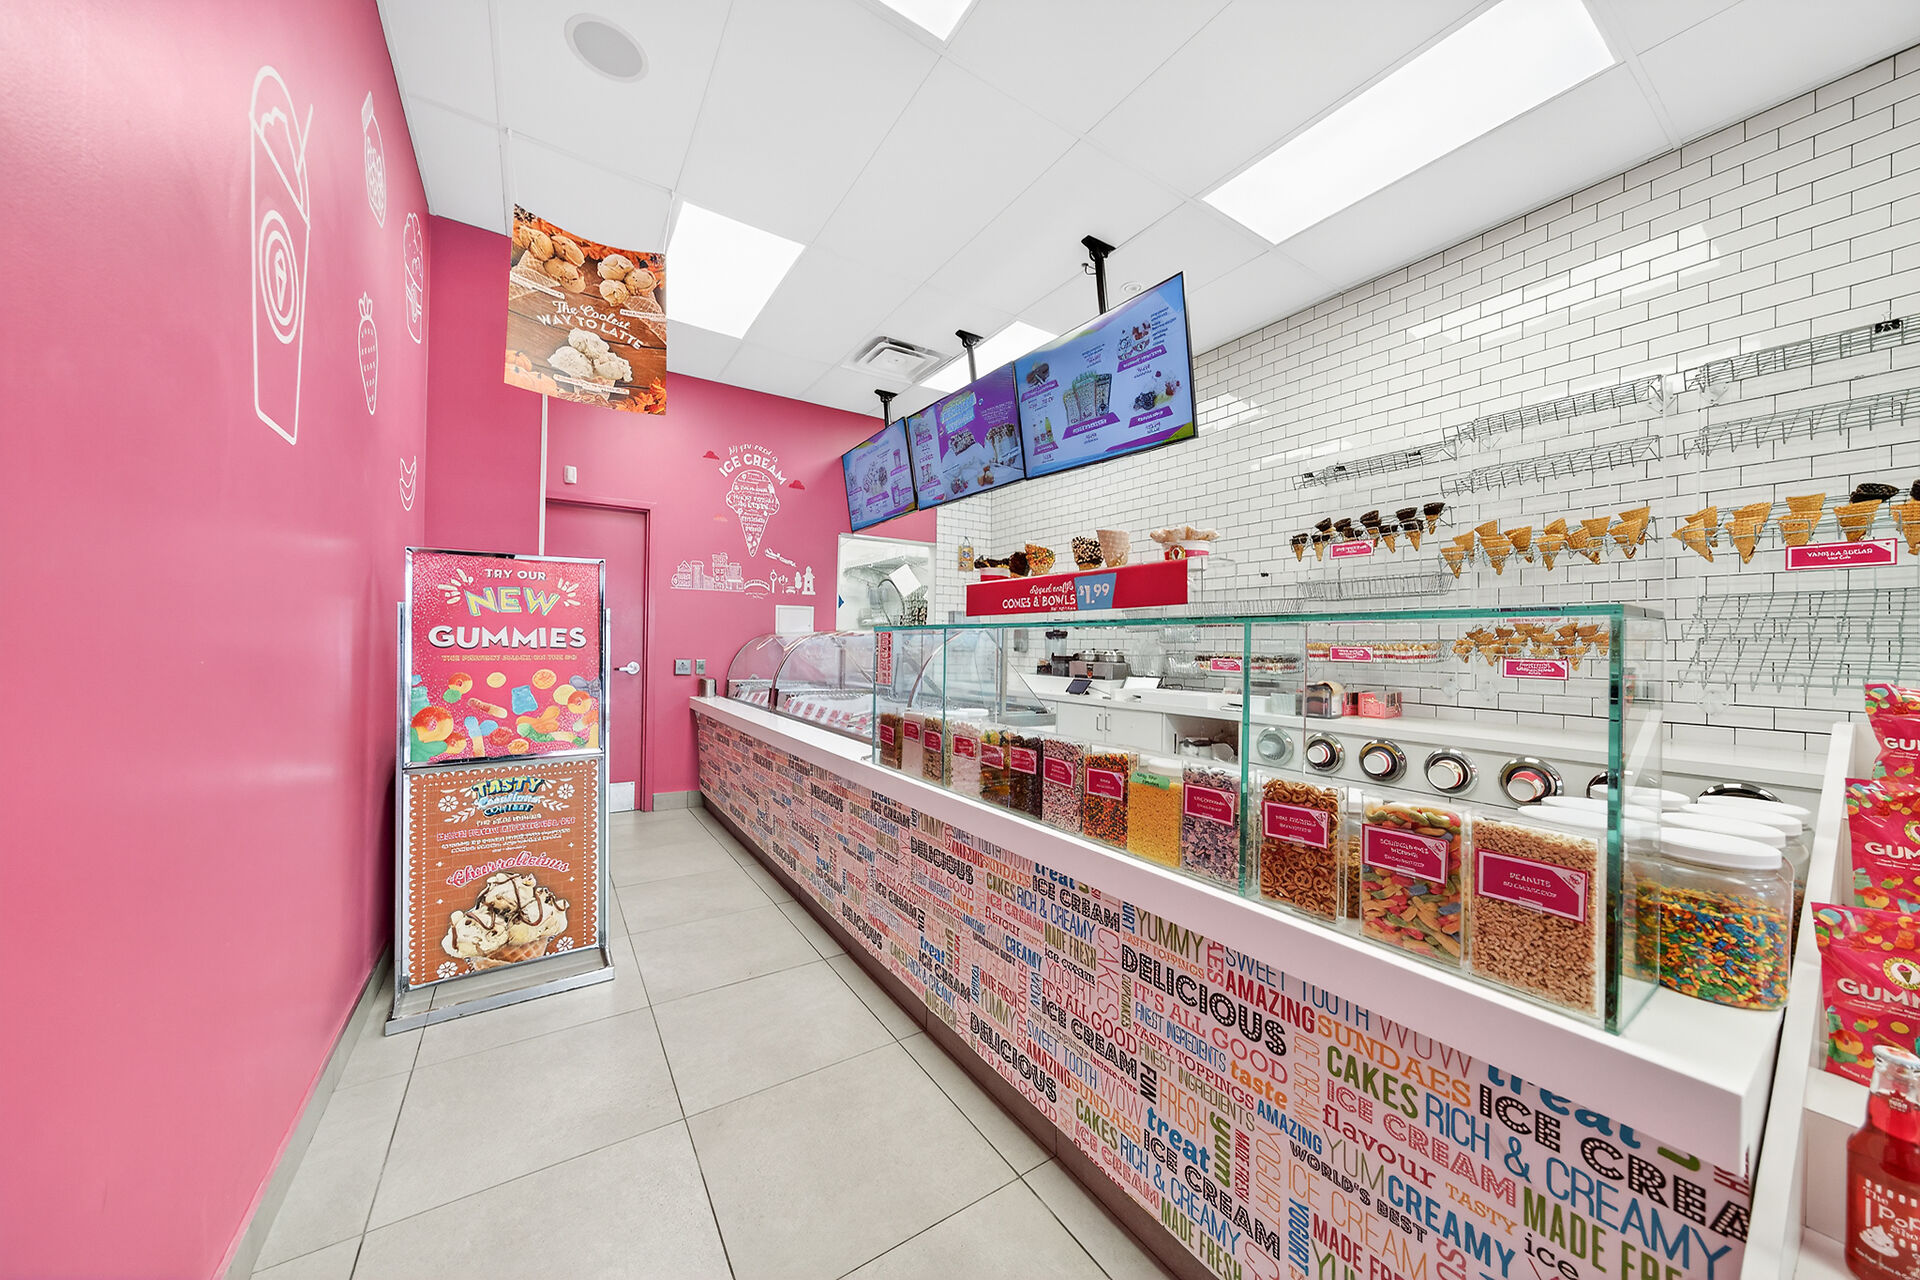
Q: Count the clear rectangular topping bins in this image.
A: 13